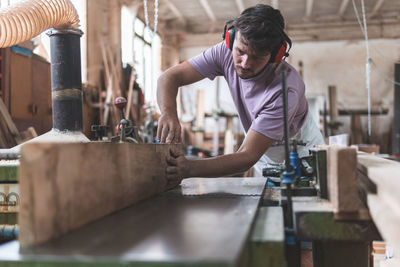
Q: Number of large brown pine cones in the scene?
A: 0